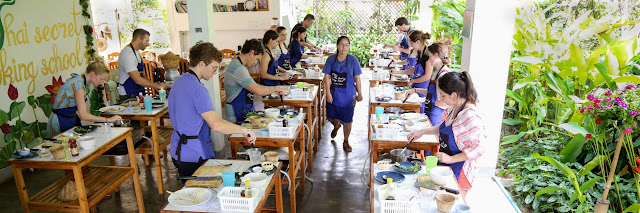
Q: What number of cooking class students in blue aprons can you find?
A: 13